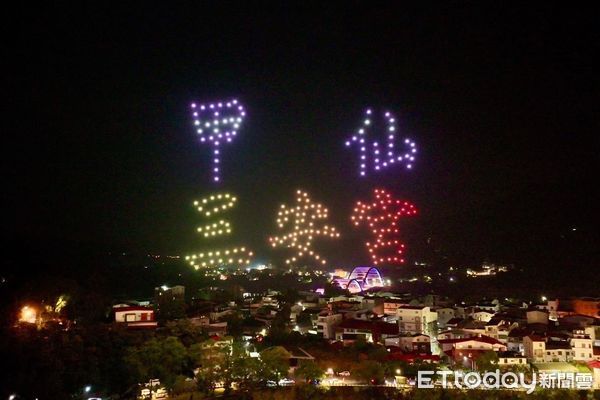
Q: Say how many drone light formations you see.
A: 5